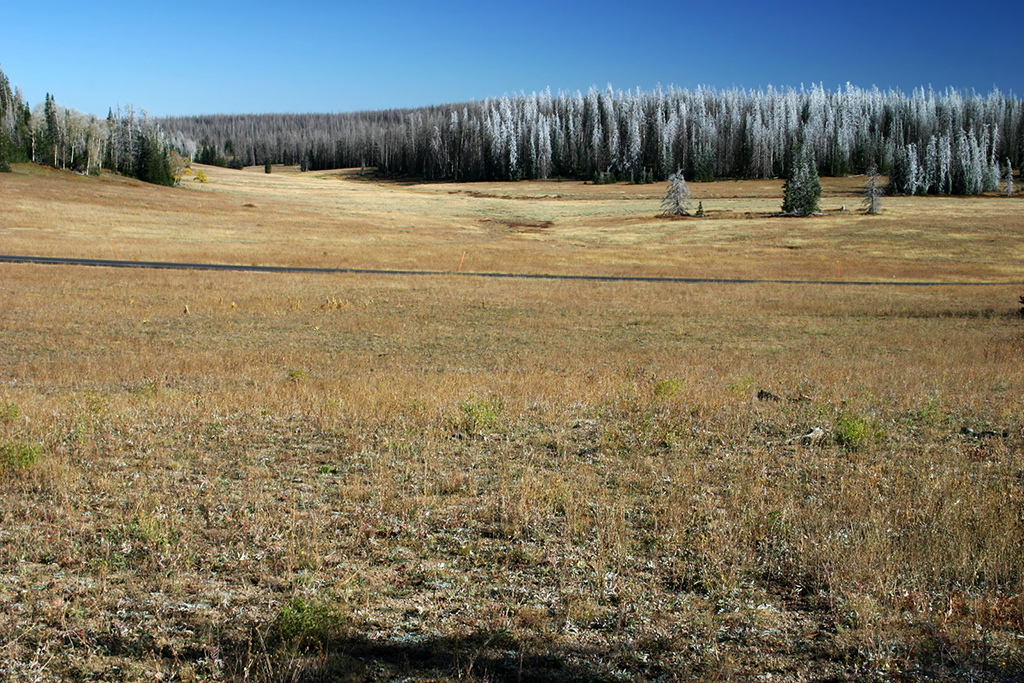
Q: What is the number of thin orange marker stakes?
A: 3